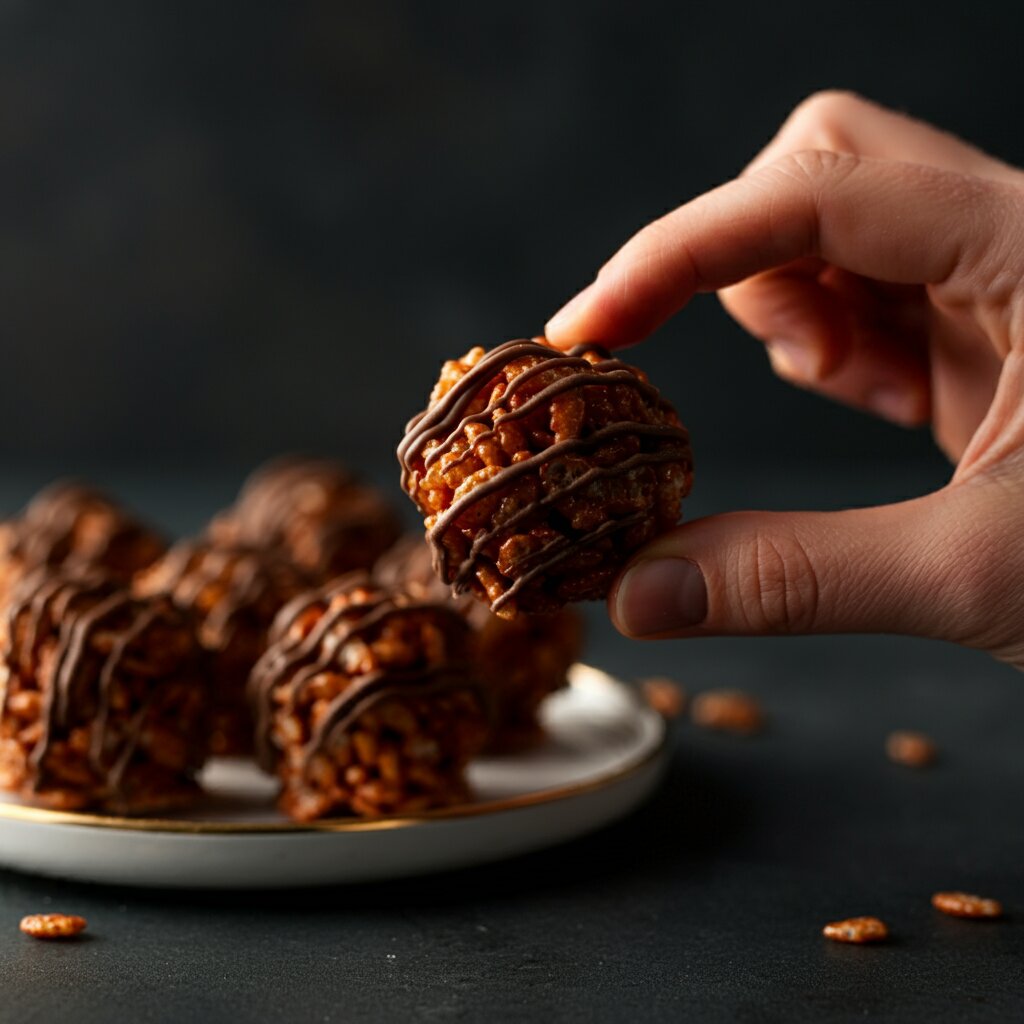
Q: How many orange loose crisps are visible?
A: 6